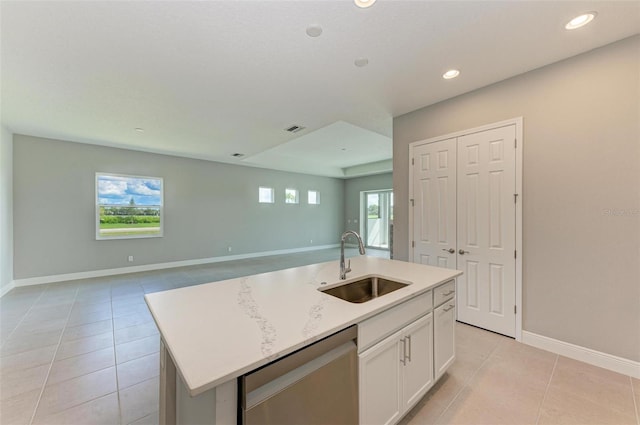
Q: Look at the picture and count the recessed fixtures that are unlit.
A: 2